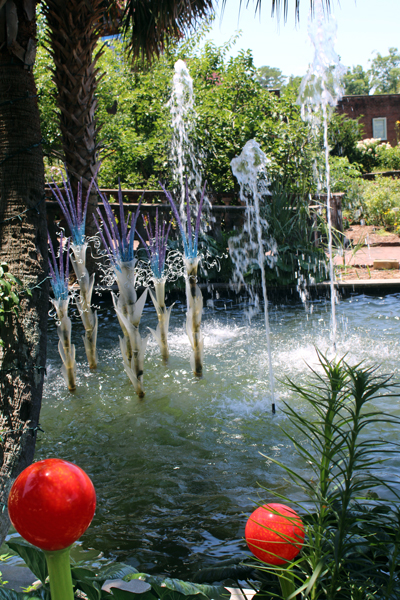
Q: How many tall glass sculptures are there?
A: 5